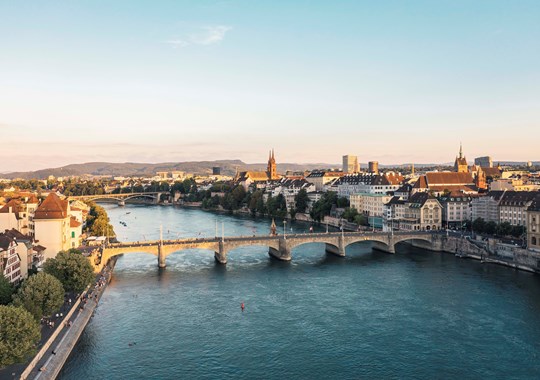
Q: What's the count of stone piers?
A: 5